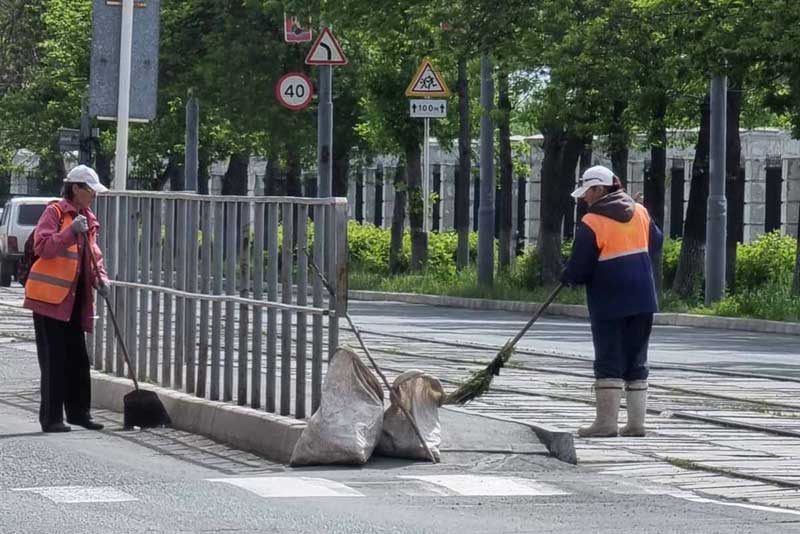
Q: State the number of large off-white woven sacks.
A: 2